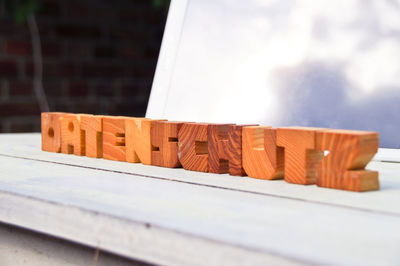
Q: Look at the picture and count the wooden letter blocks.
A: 11